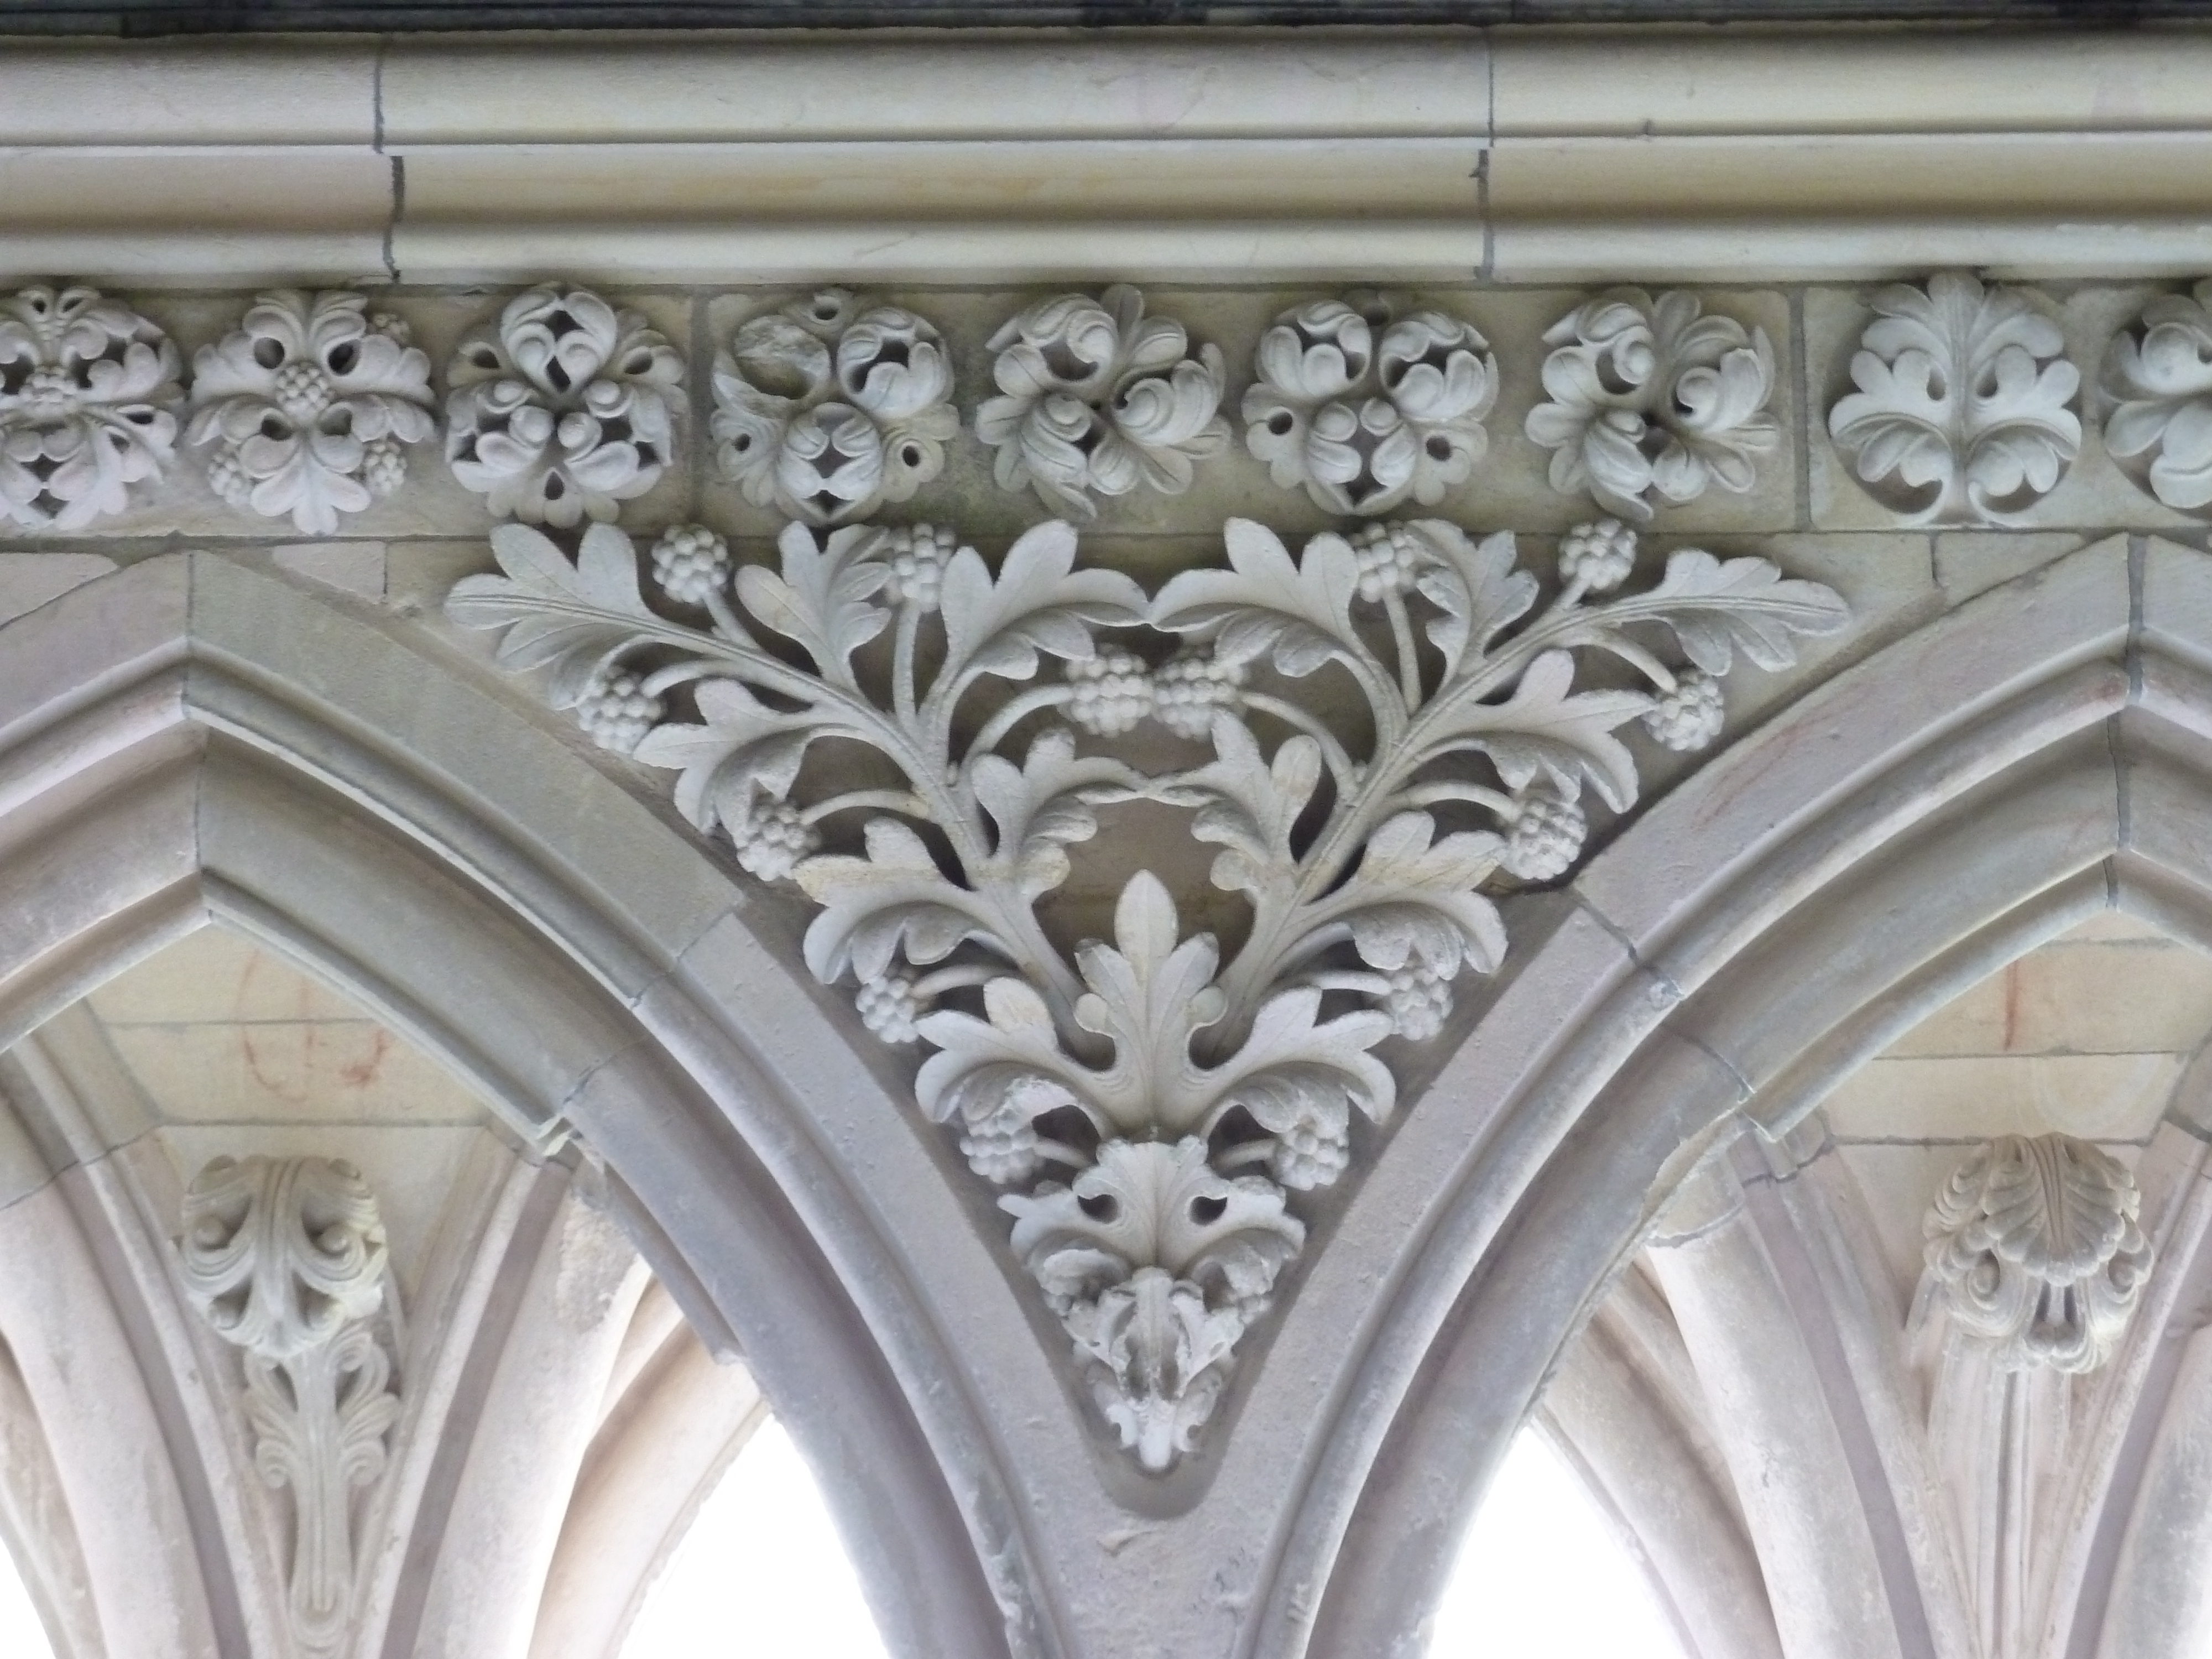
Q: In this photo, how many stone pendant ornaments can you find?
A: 2